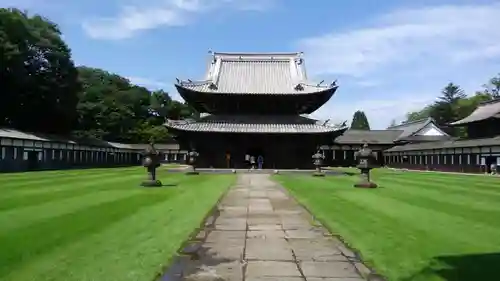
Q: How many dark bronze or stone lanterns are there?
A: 4